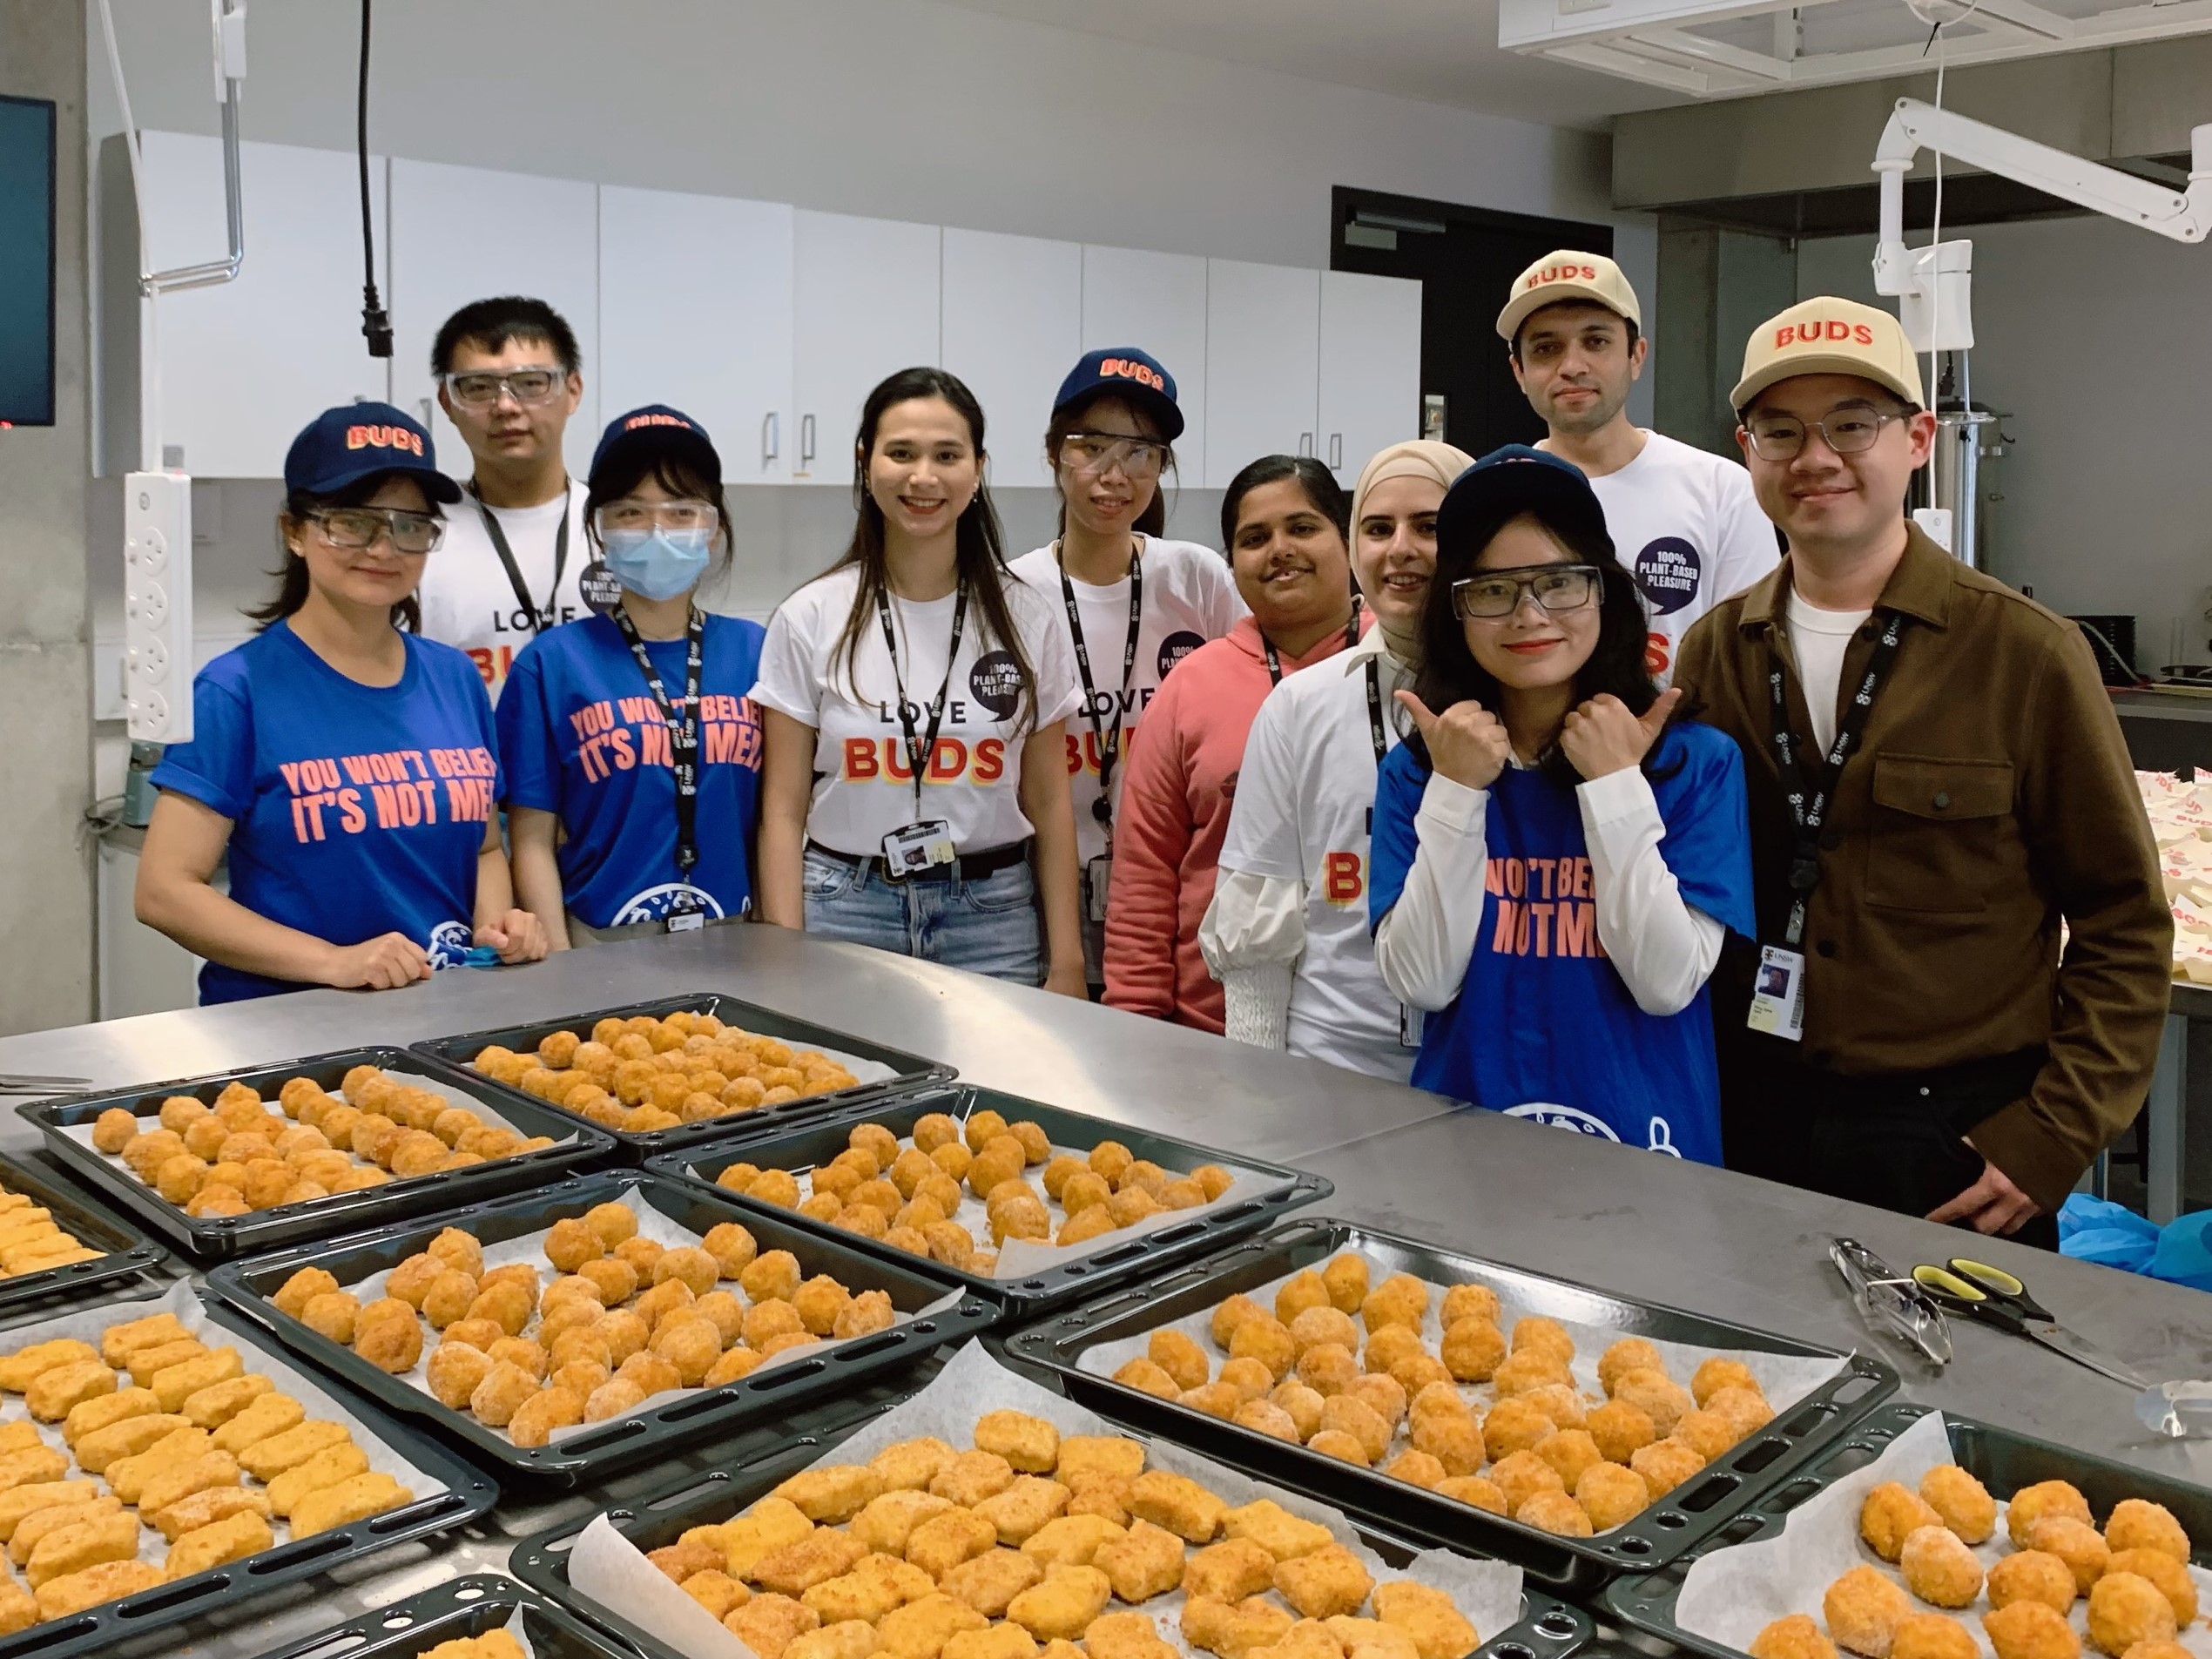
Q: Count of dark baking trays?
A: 10